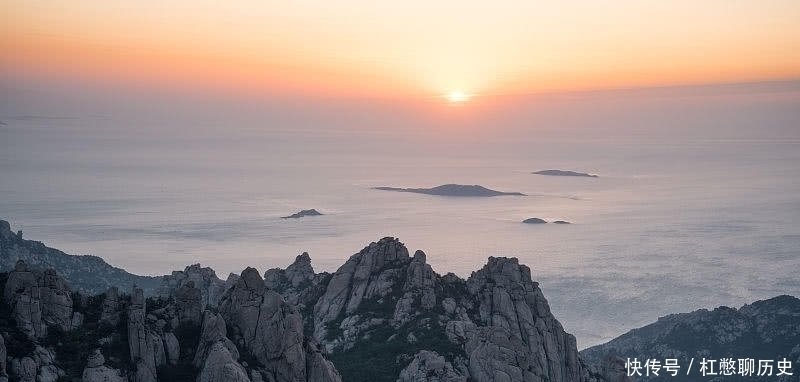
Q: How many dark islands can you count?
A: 5